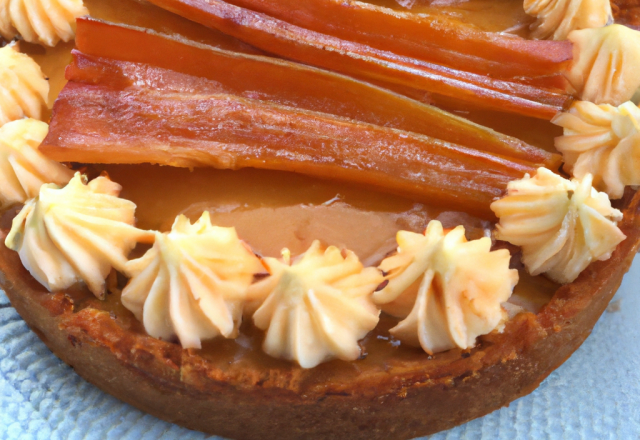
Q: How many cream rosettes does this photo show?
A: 11